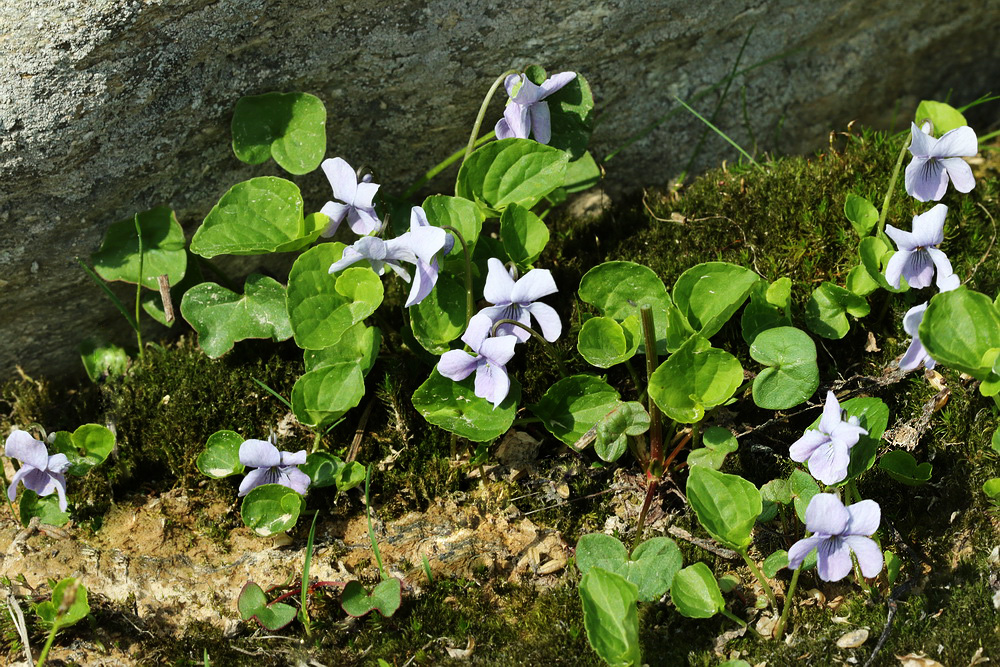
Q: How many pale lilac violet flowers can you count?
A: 13